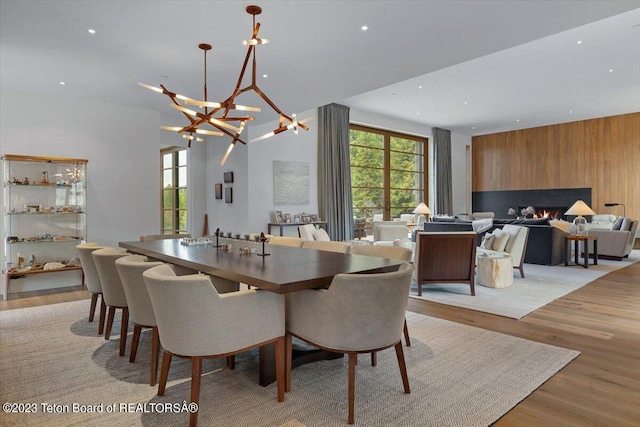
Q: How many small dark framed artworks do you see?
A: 3